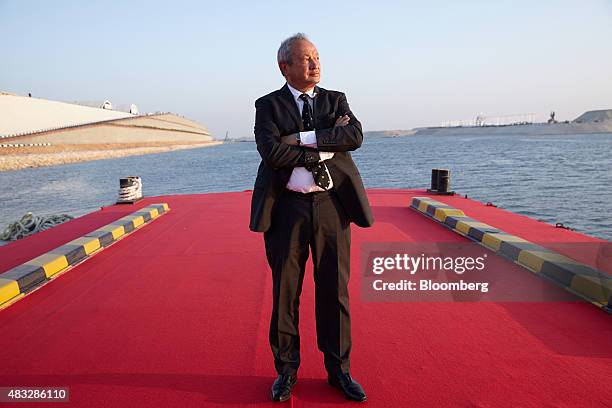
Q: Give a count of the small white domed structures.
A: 2